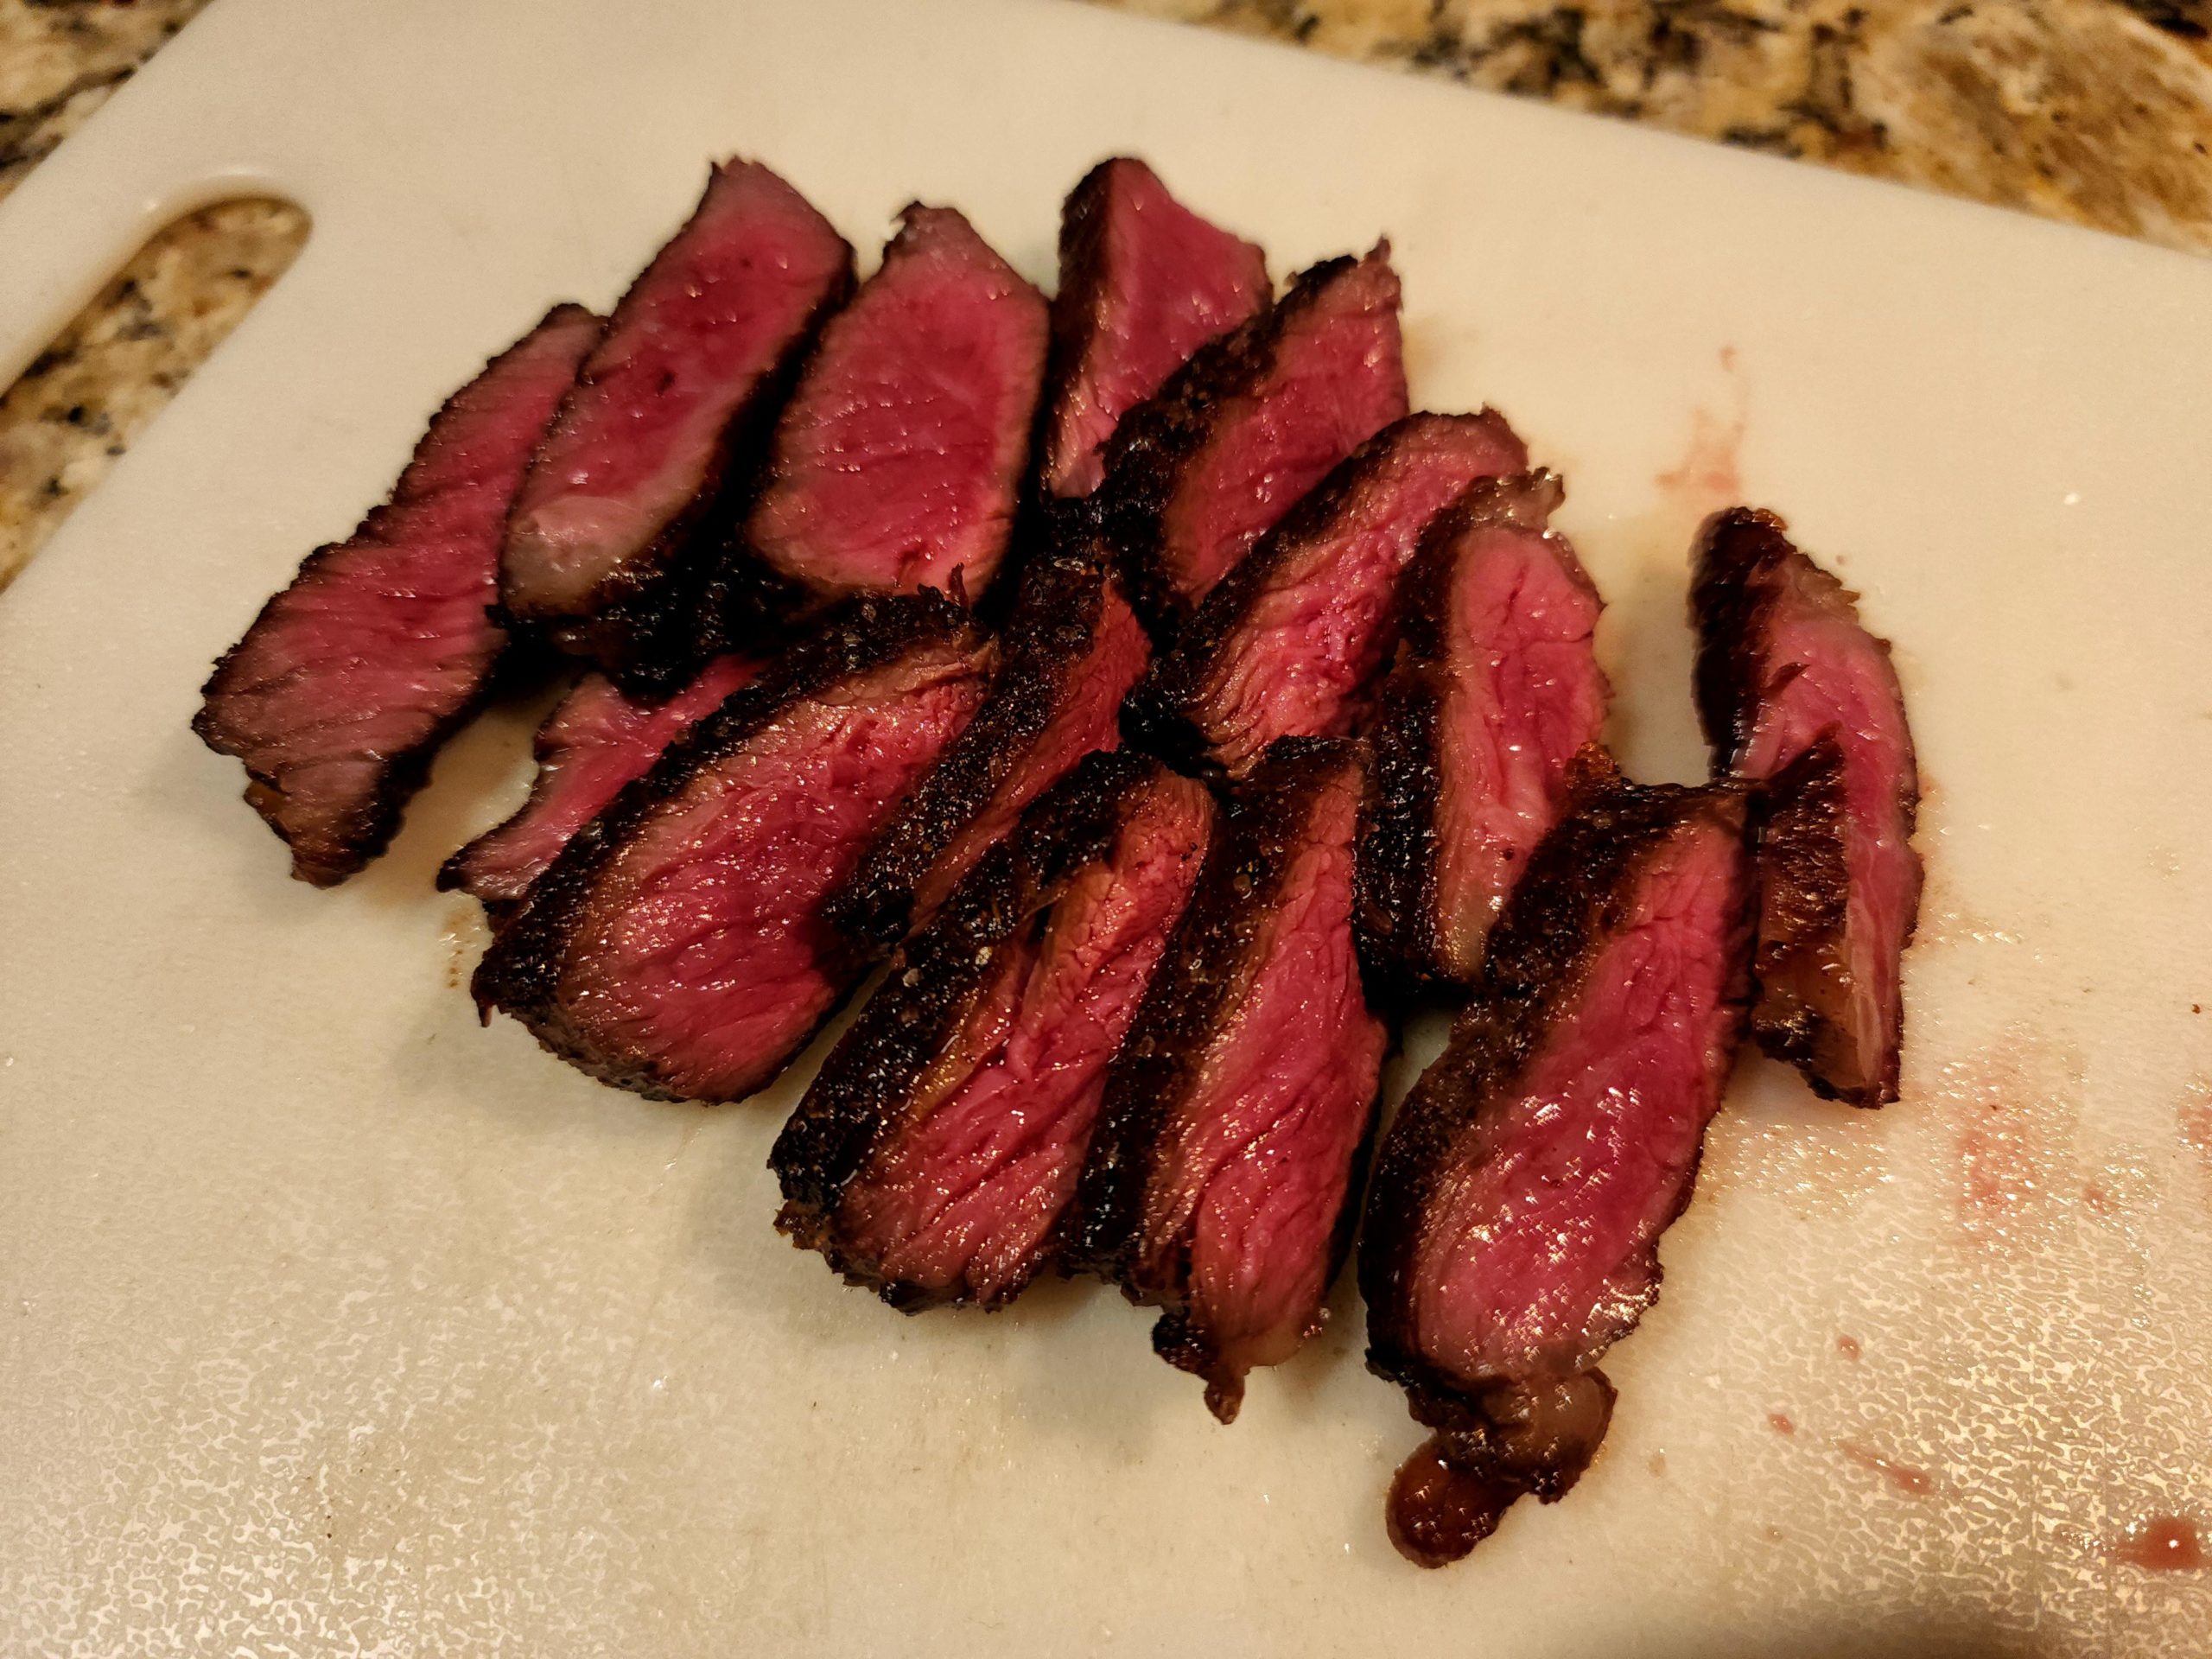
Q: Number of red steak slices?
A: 14